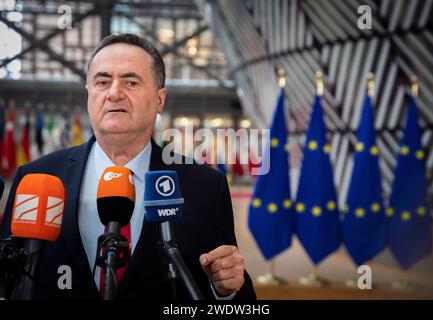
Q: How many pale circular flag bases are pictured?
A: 4